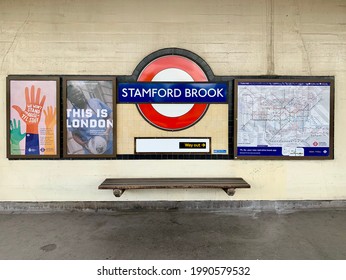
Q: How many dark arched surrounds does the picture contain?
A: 1